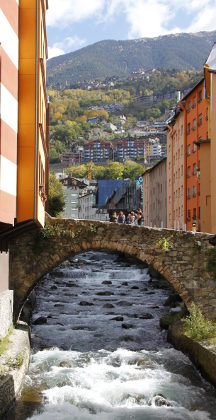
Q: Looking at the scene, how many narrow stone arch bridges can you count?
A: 1